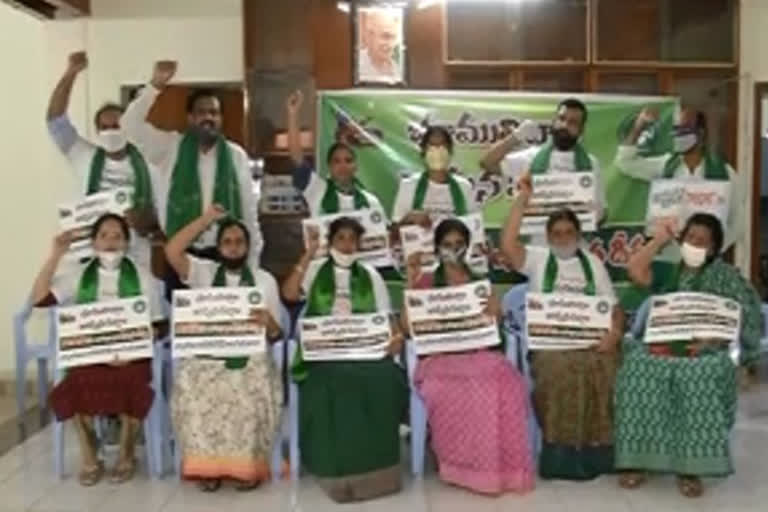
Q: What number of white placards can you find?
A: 11